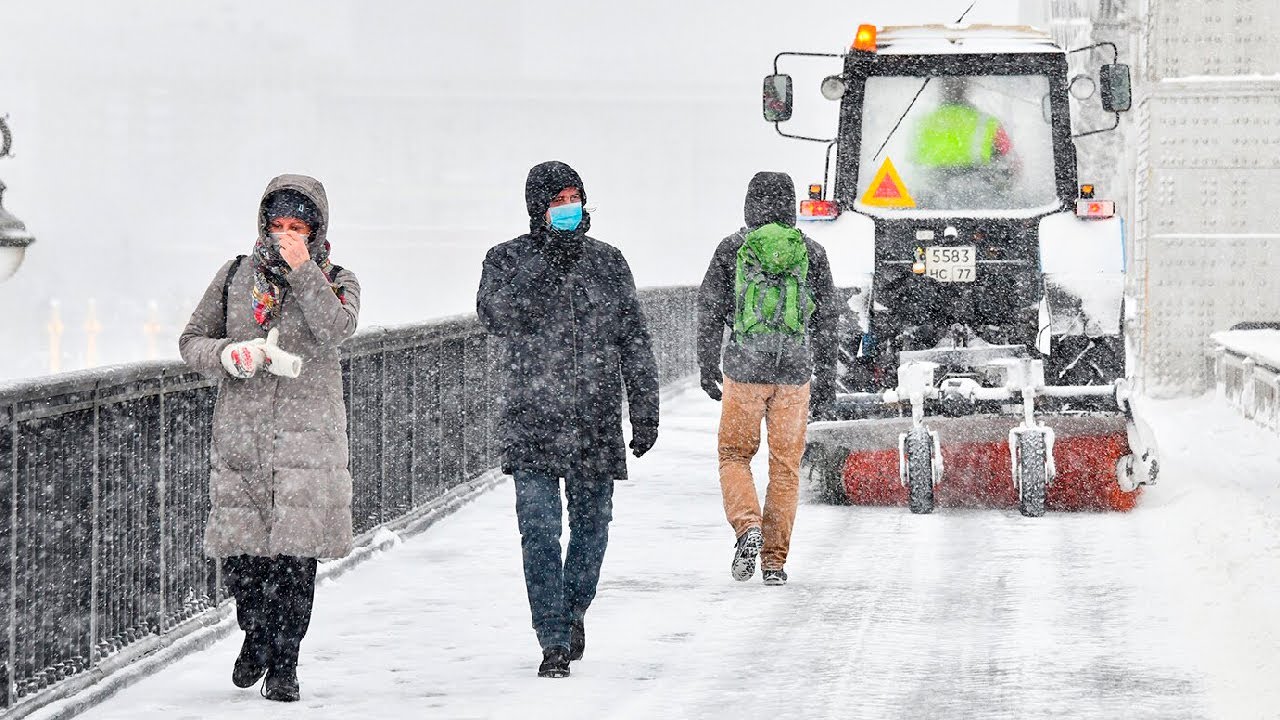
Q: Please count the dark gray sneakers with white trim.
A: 2